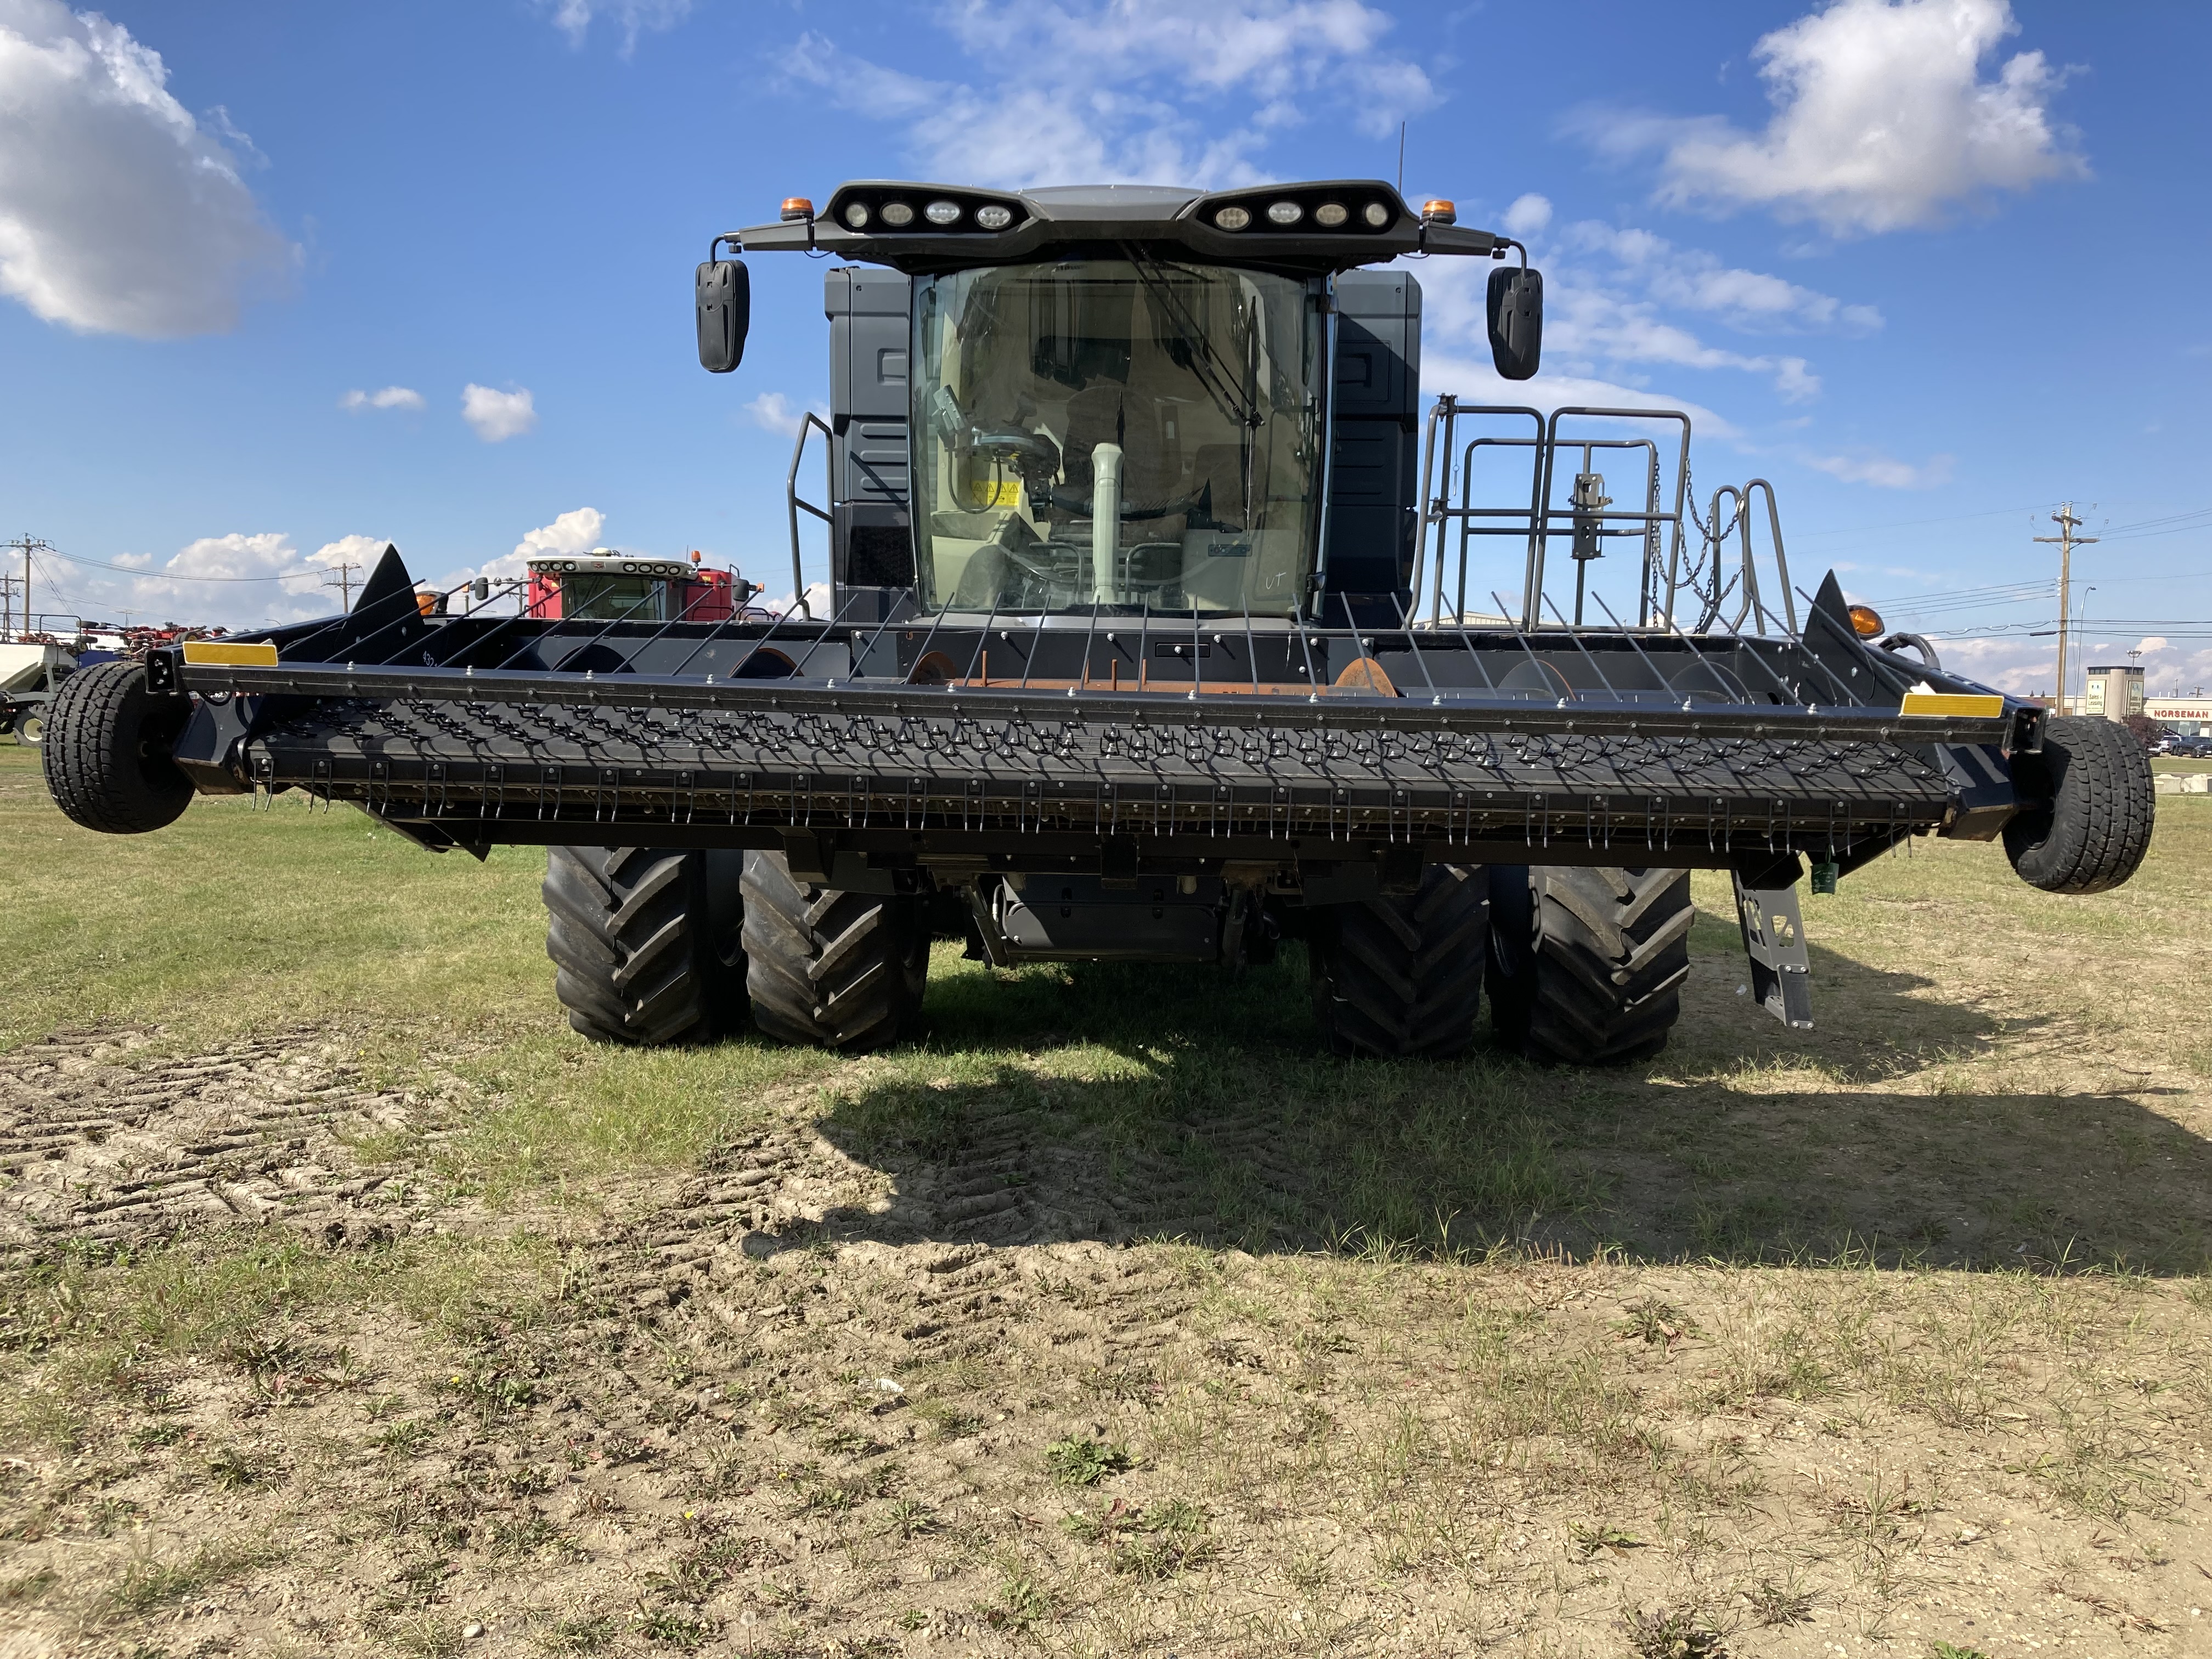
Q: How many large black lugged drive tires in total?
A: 4